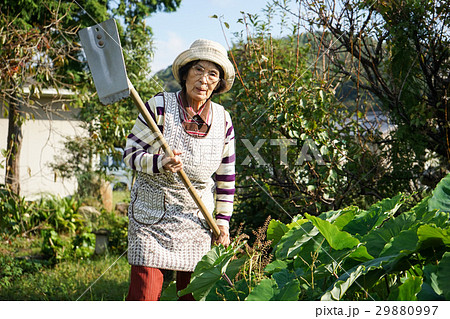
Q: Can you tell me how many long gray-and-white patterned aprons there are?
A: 1